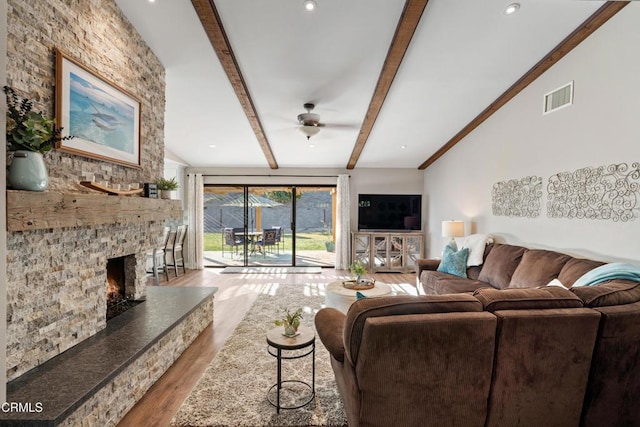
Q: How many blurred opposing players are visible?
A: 0